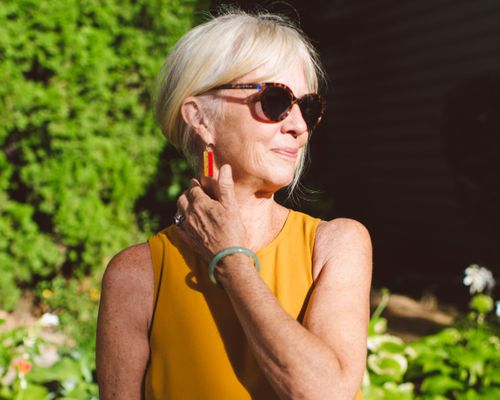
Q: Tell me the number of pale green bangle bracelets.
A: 1